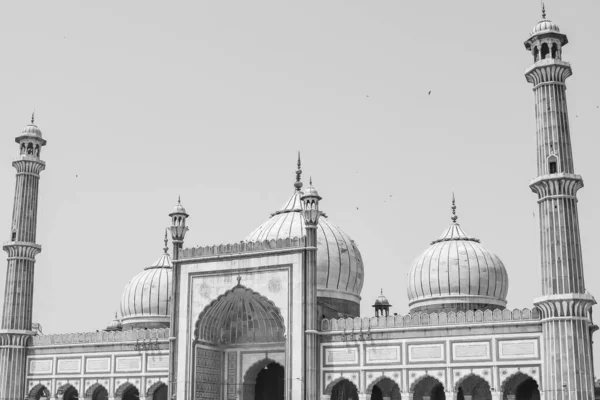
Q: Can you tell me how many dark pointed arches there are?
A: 11